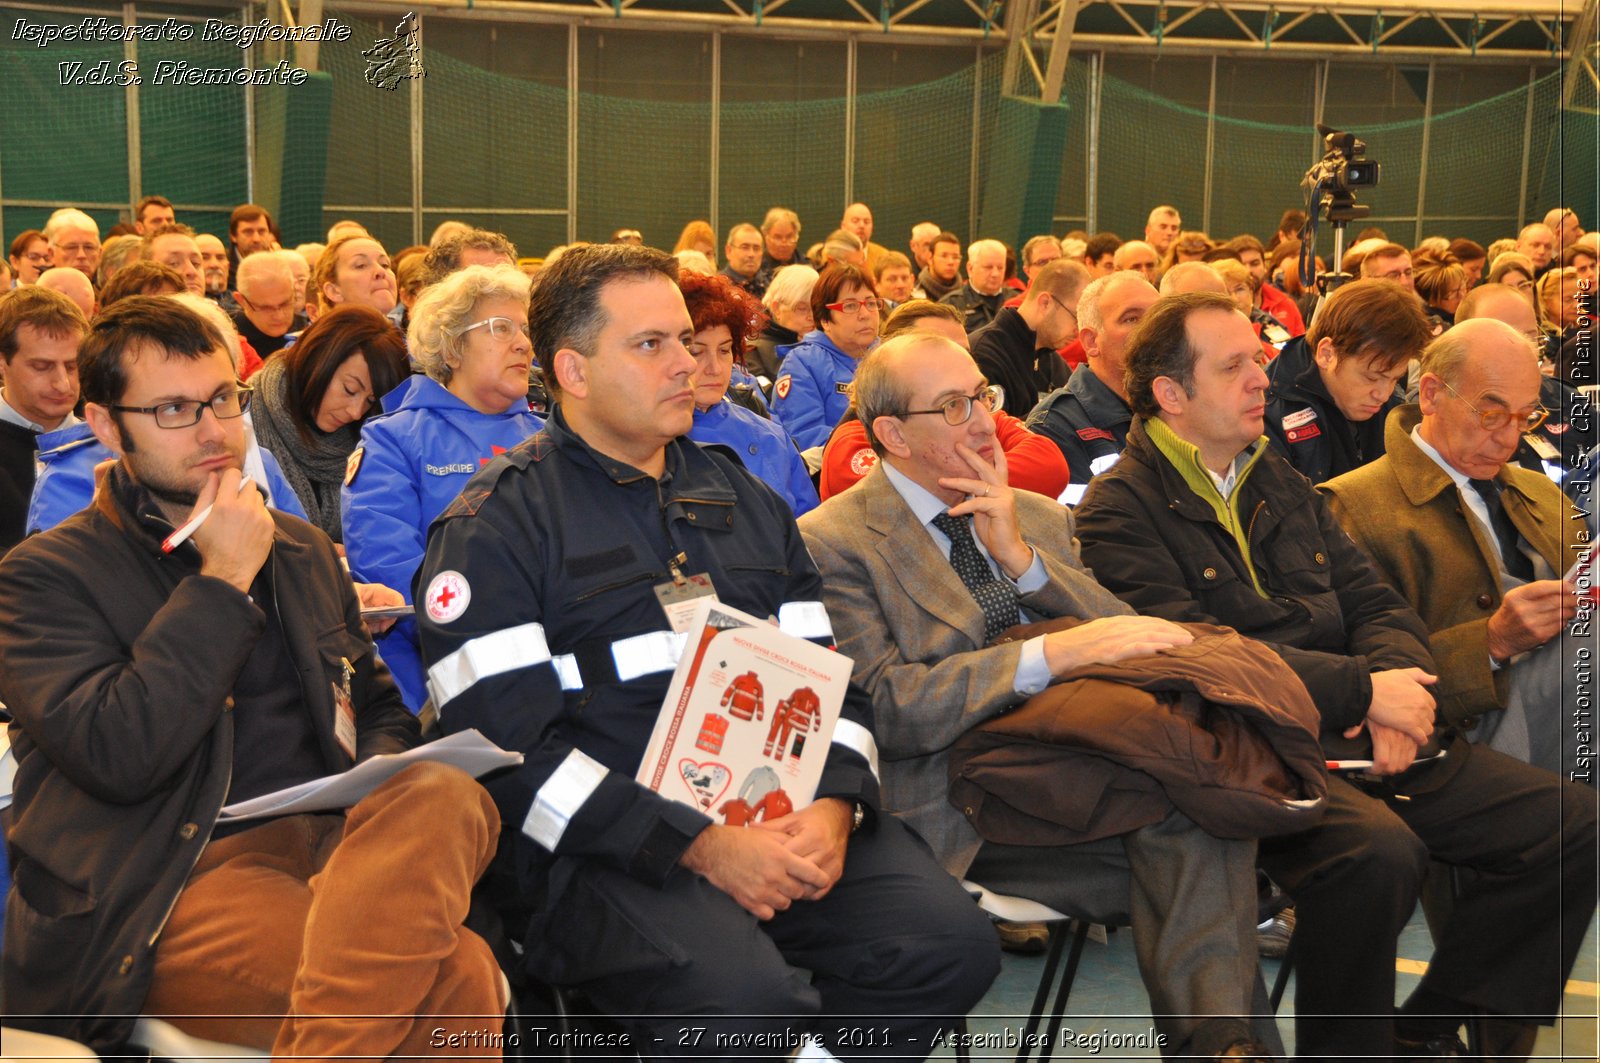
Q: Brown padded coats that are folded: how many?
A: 1